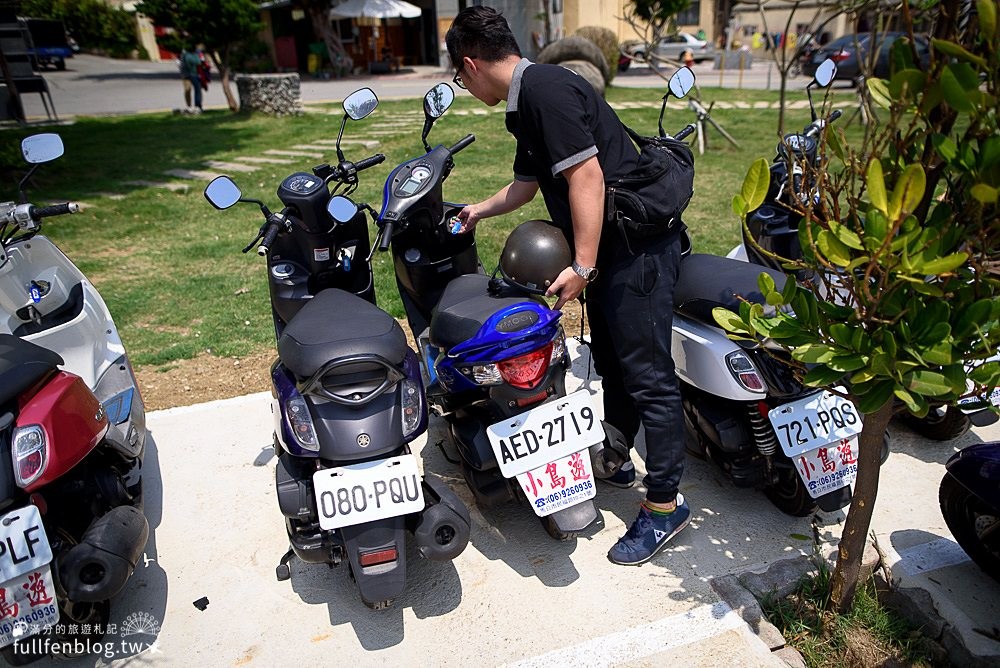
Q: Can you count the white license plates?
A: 4